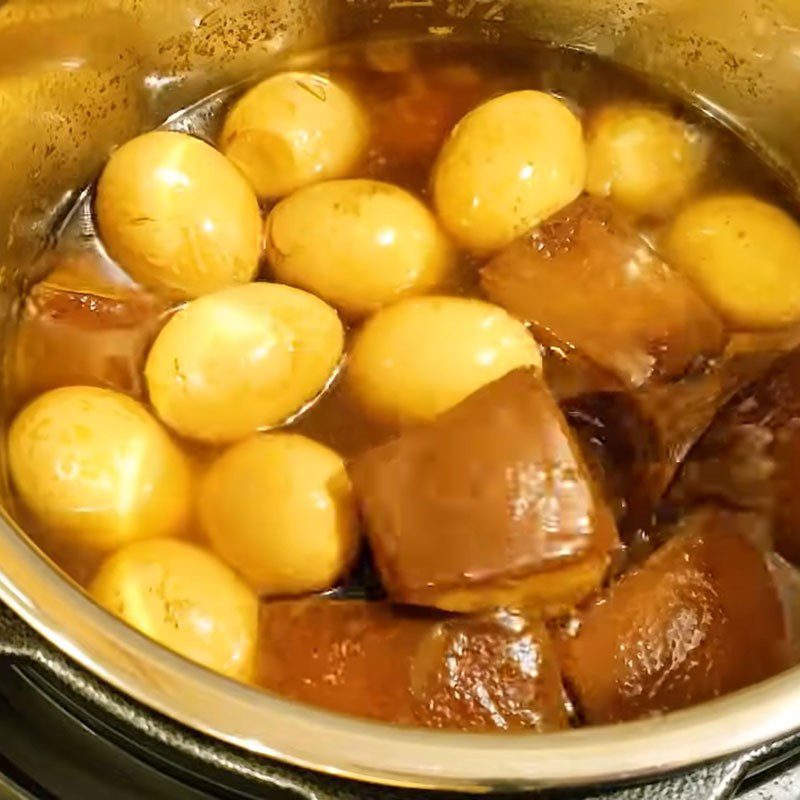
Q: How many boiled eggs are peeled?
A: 11